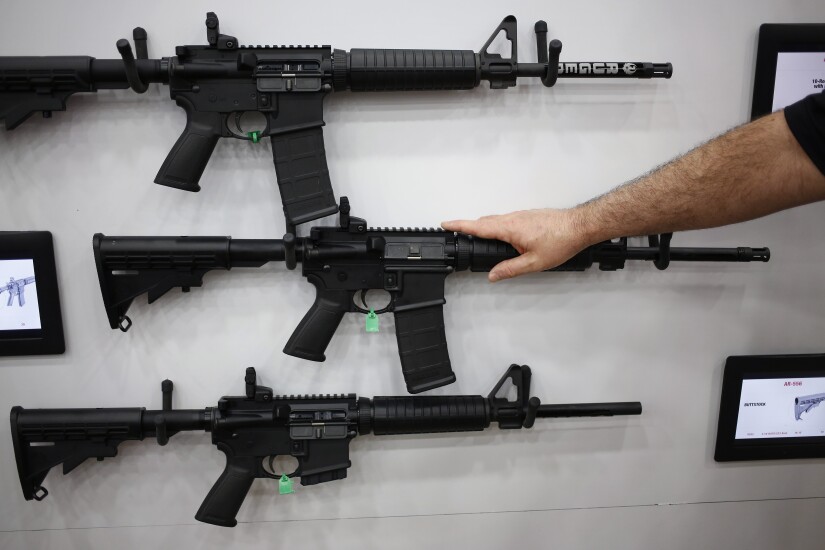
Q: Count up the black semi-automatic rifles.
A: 3